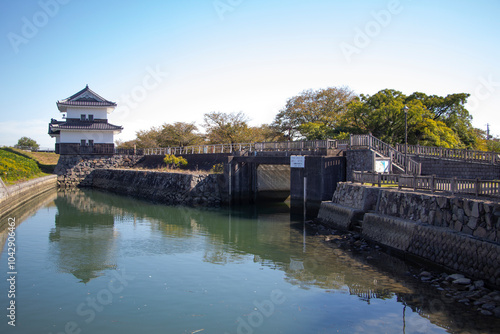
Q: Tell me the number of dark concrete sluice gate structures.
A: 1